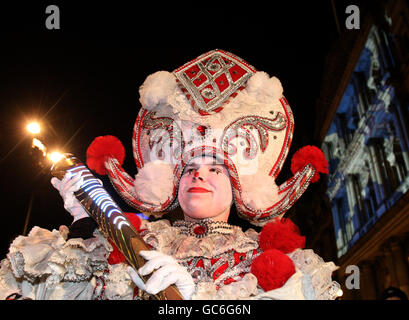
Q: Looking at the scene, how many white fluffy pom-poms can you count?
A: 4